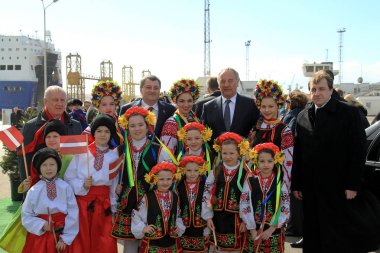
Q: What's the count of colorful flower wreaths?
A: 9